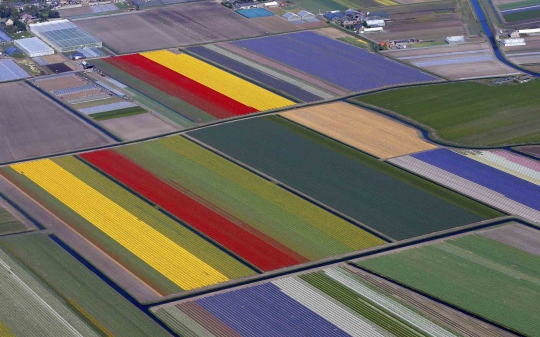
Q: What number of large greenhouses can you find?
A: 2